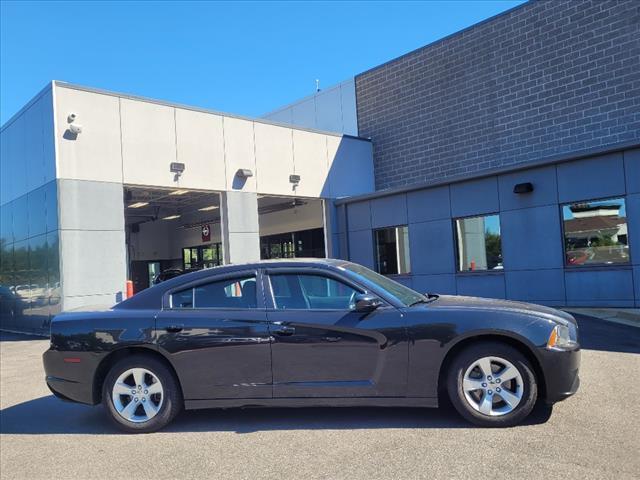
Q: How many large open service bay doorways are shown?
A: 2